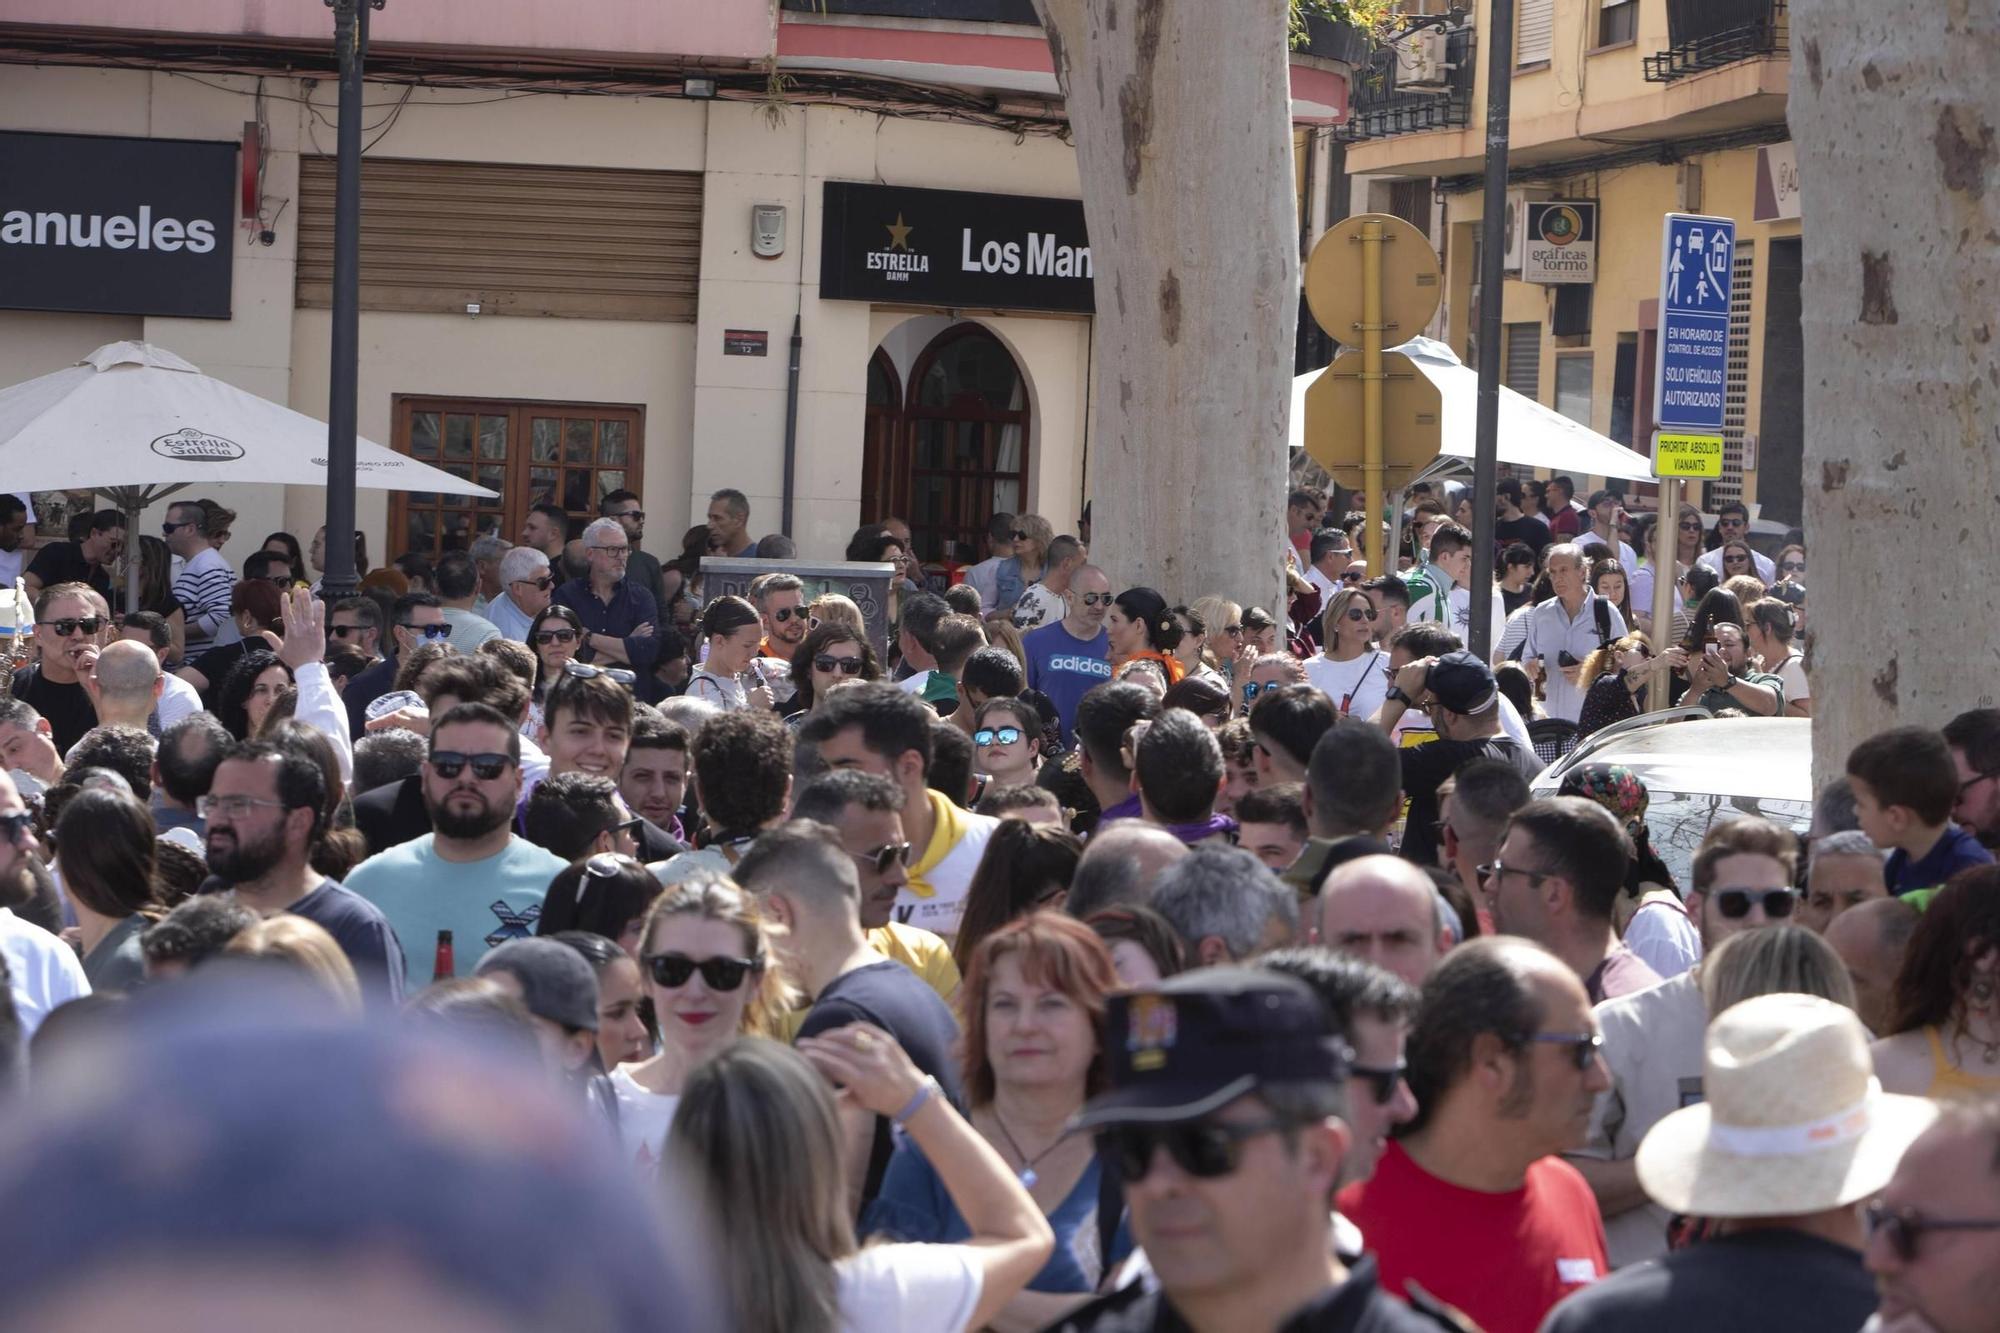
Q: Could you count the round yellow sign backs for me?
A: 1